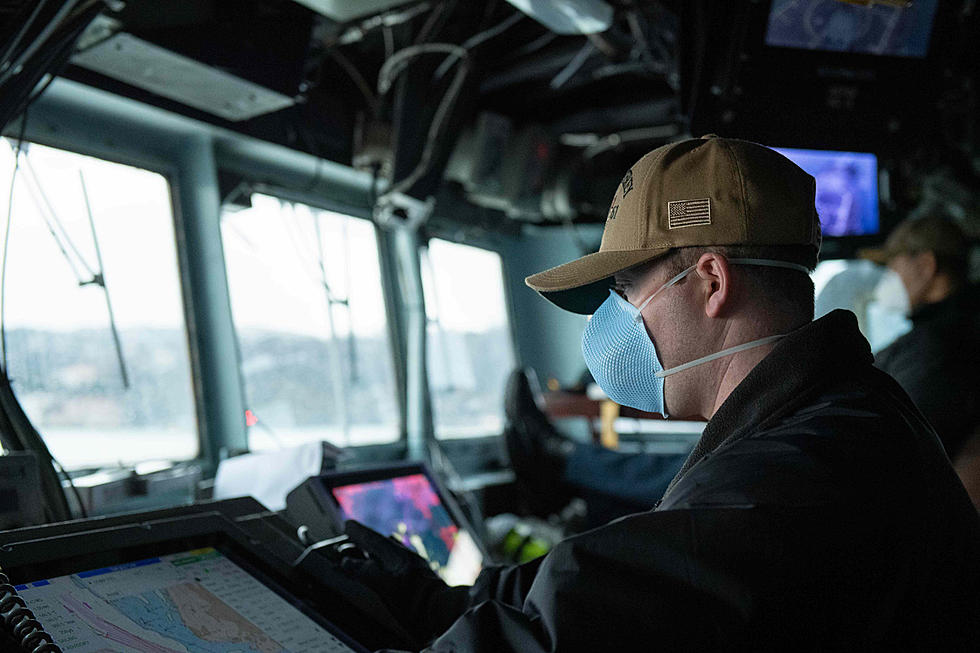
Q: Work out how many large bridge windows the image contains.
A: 3